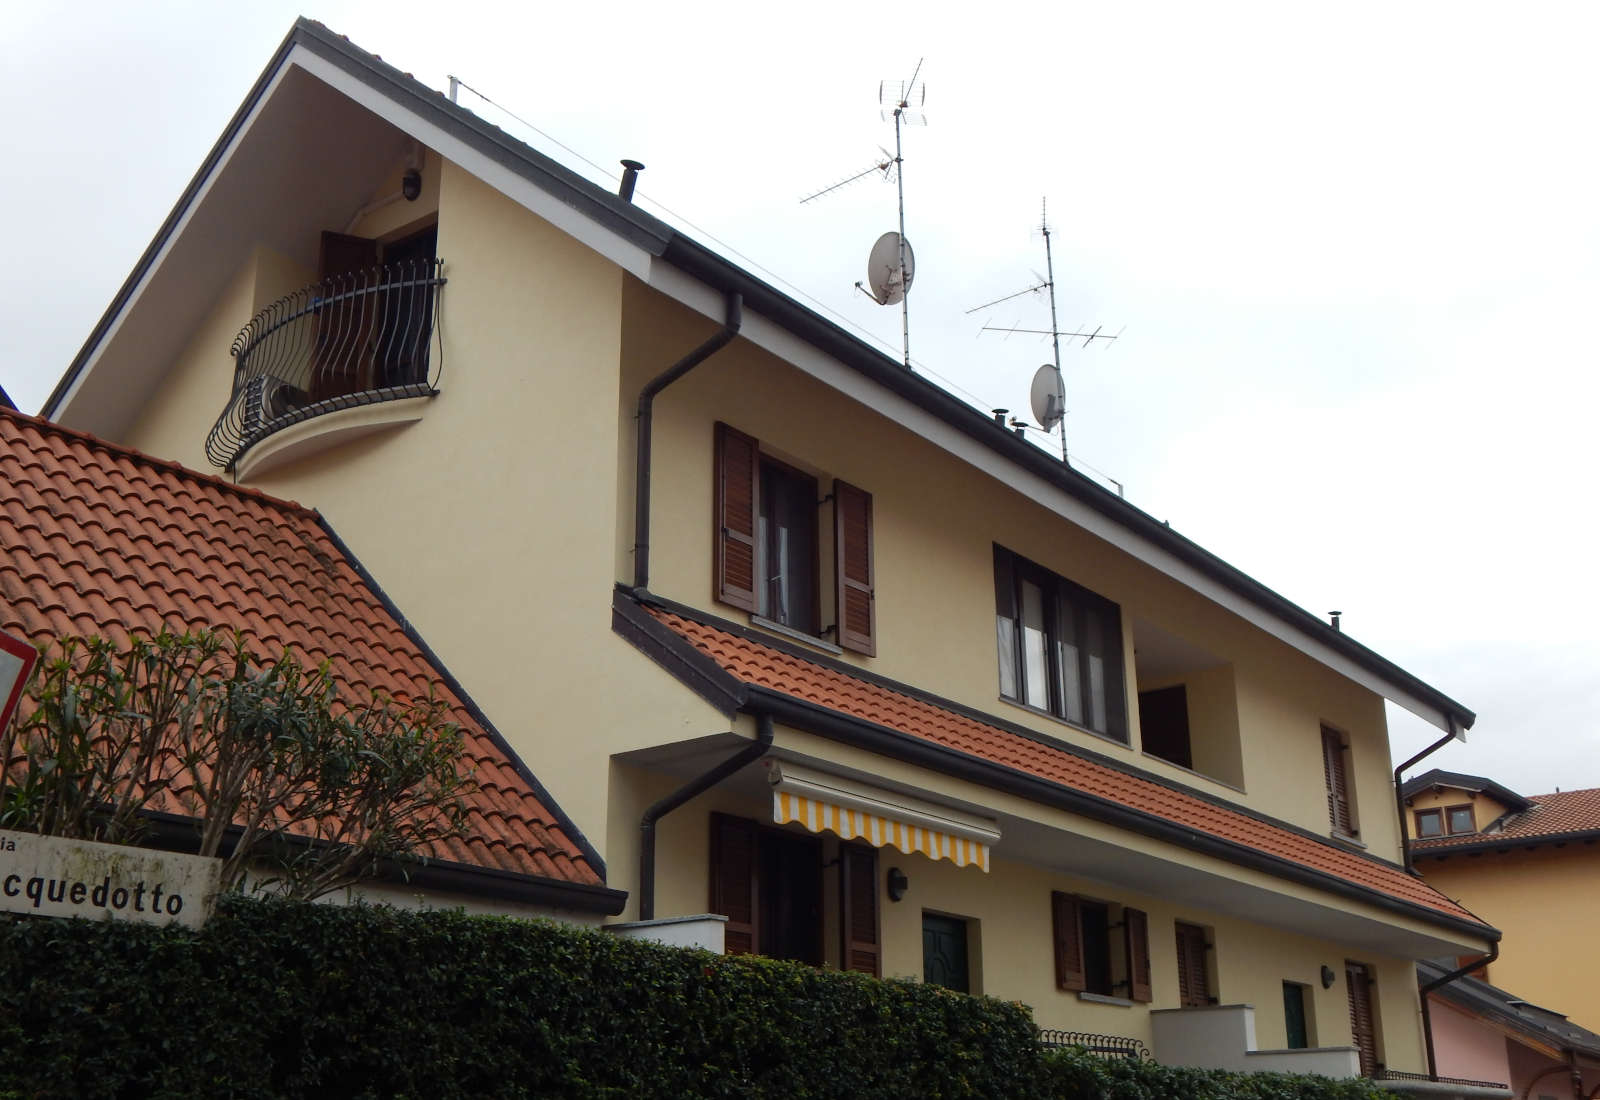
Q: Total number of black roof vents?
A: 4